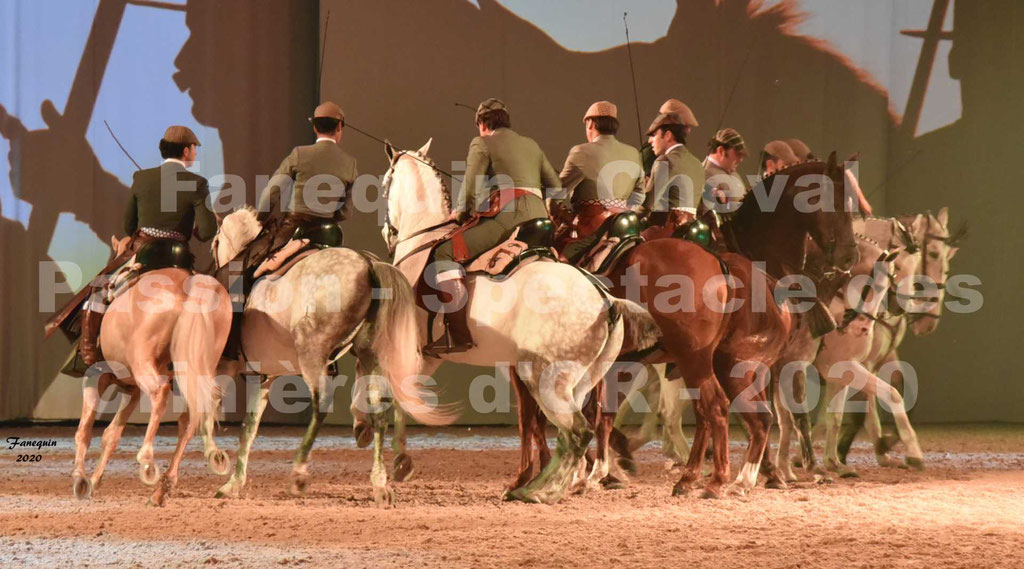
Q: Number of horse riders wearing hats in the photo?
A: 9